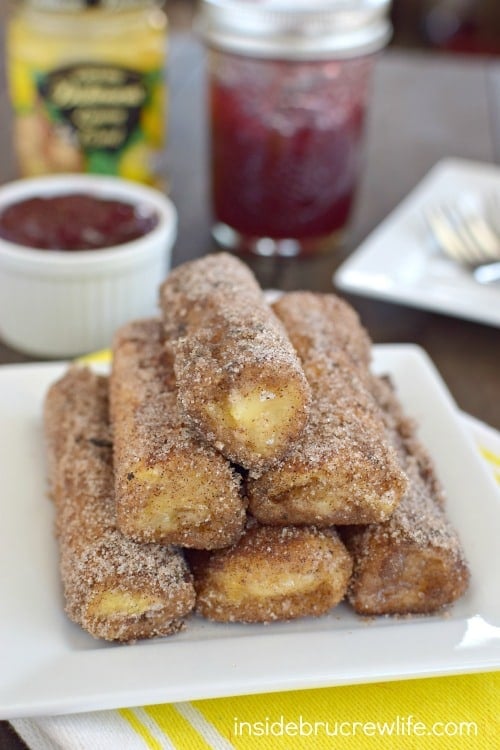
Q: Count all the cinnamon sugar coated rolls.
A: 6